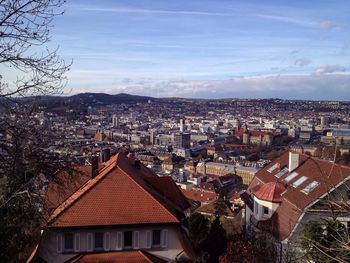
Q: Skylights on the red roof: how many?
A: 5